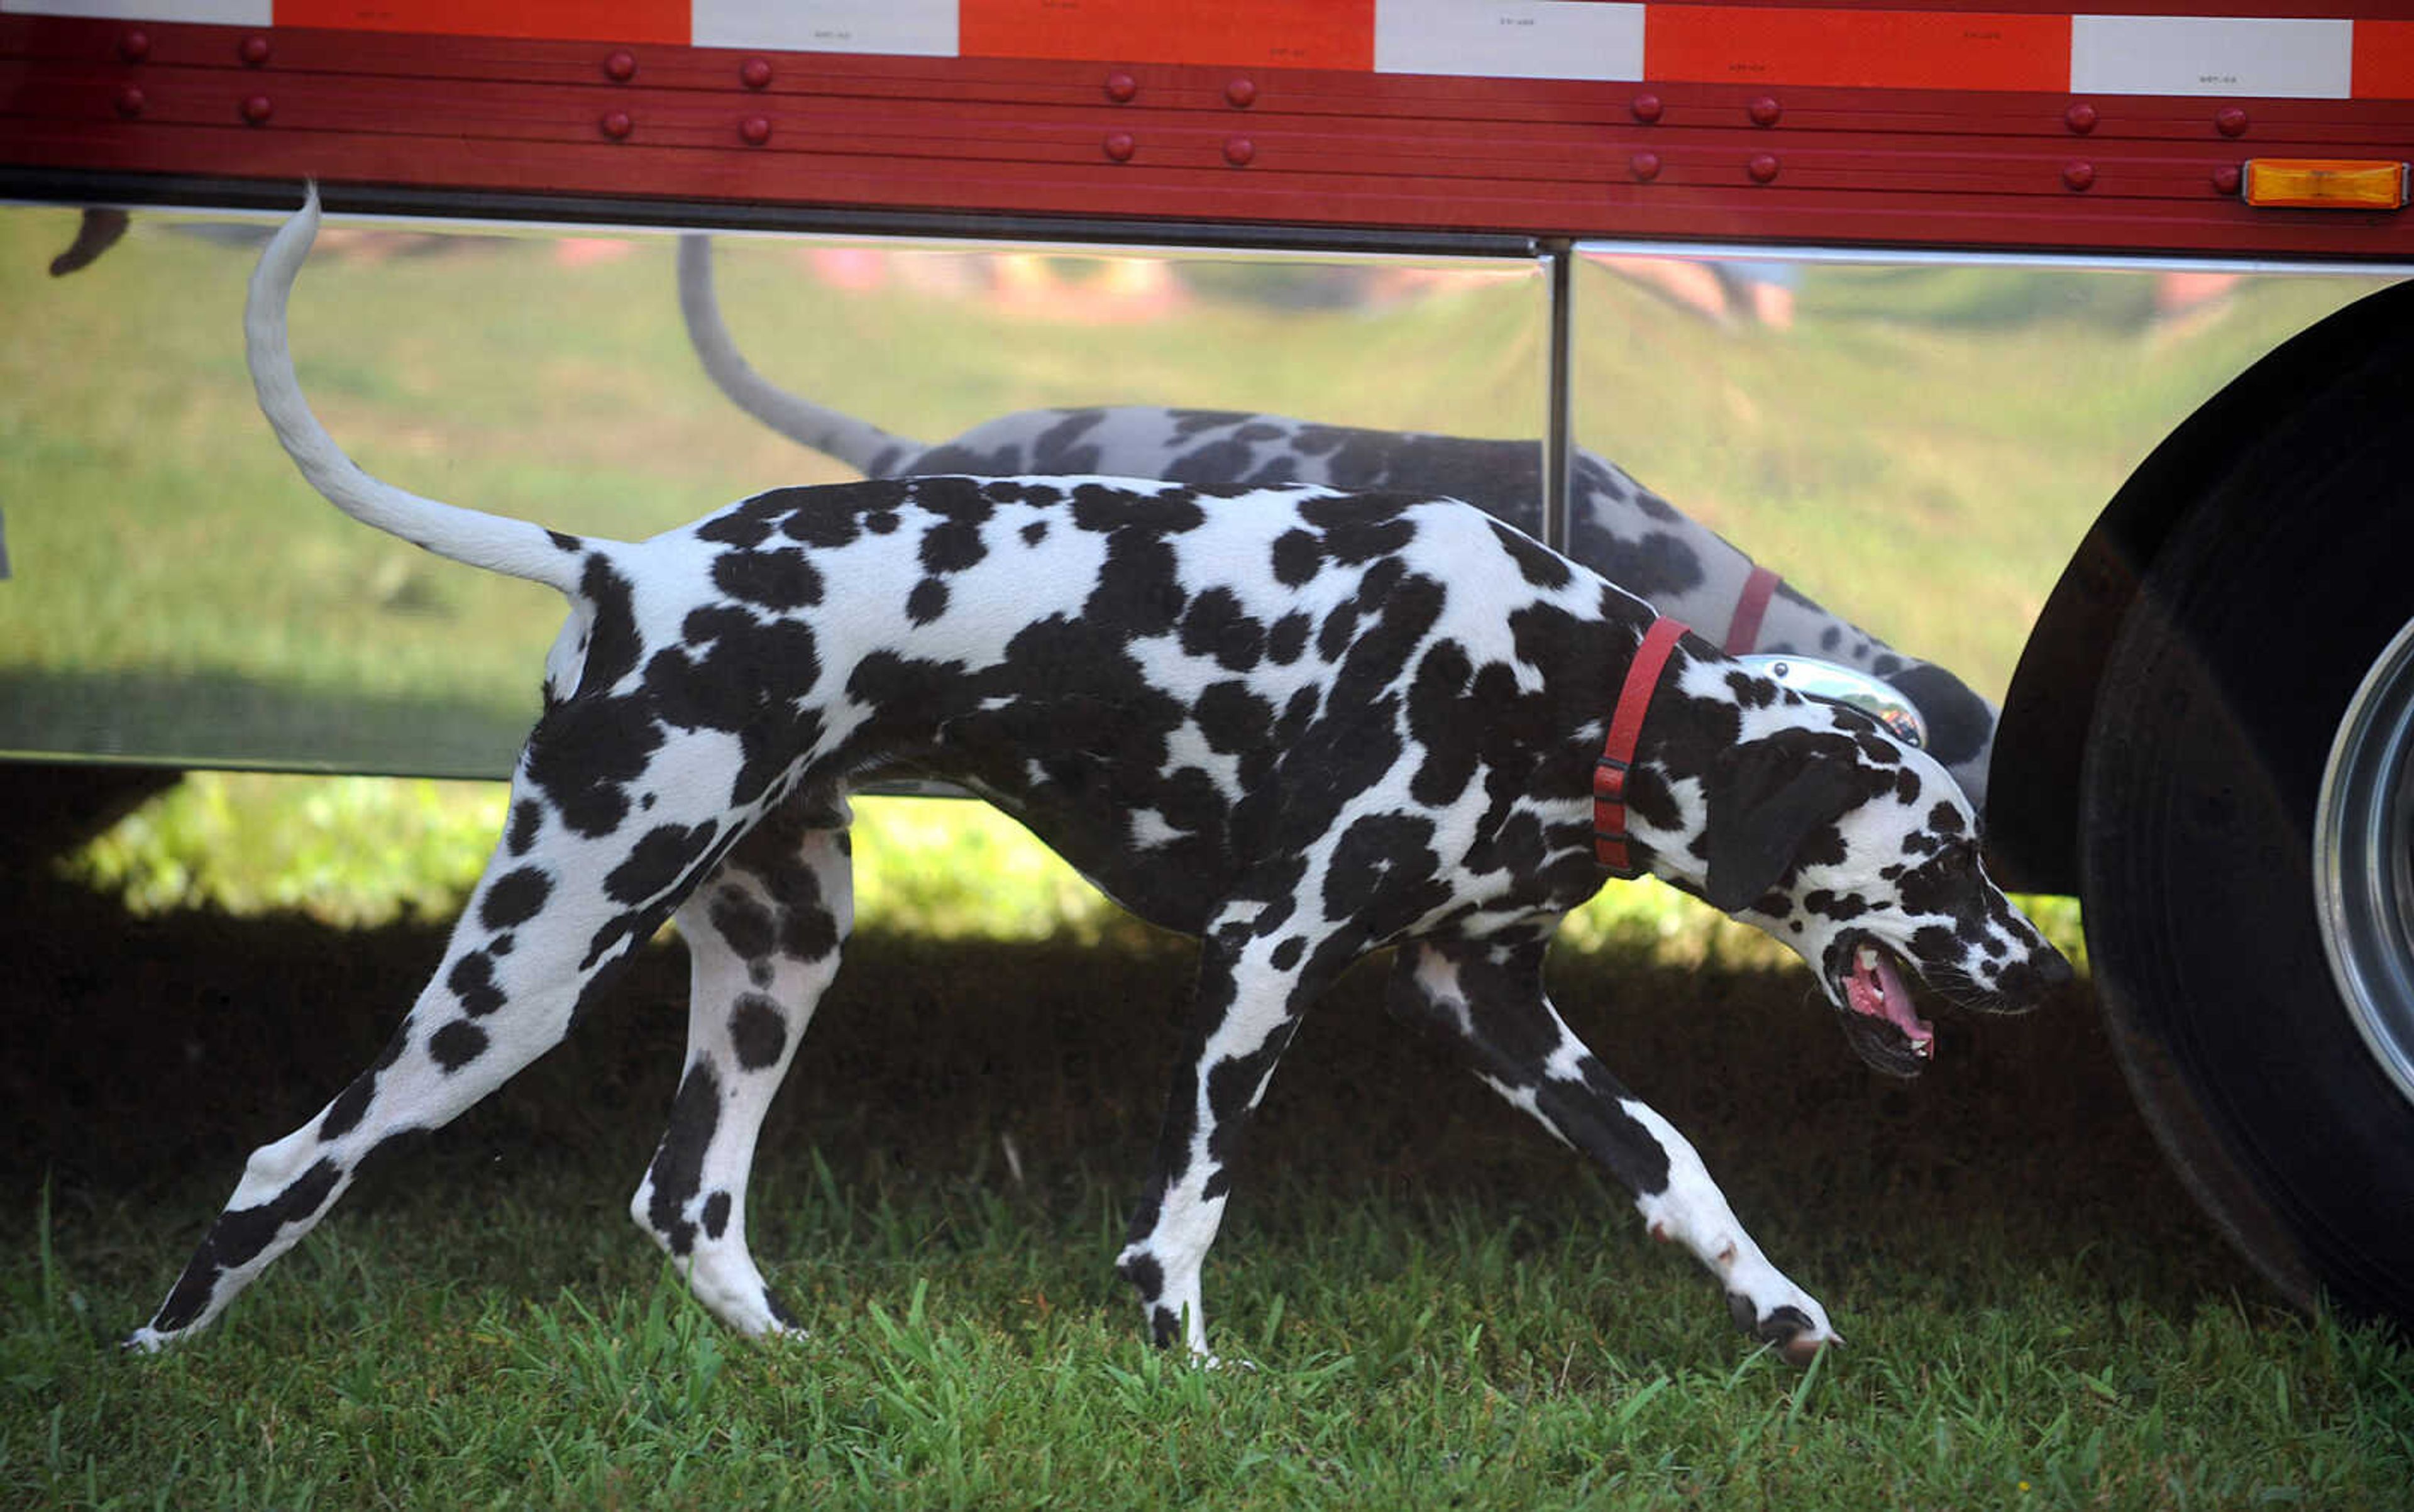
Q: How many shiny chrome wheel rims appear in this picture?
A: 1